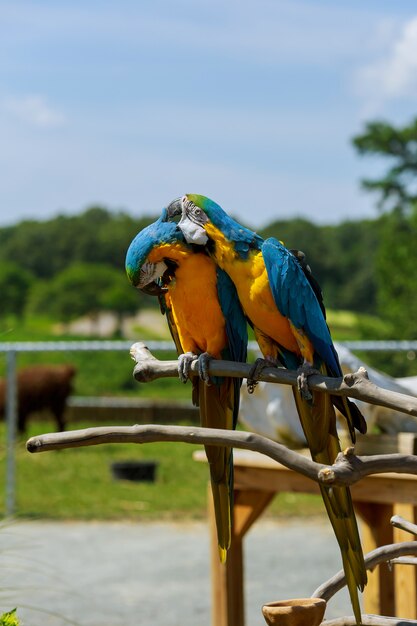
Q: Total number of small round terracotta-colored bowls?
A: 1